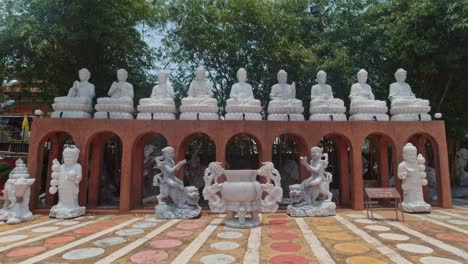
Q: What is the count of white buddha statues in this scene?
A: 9